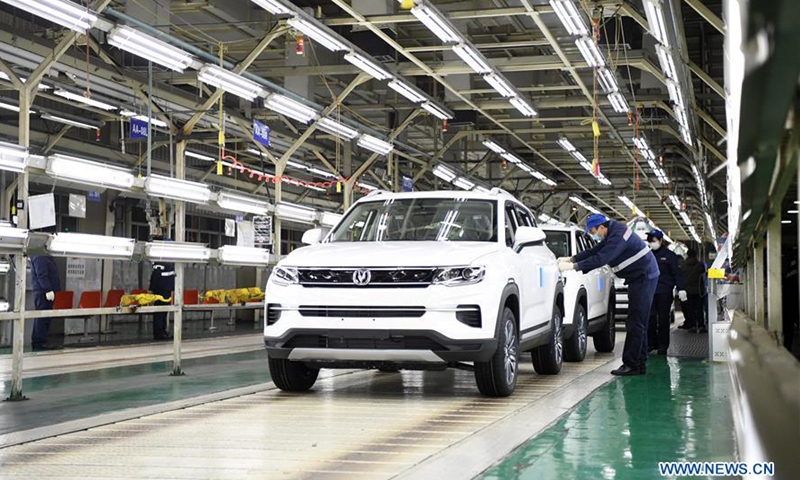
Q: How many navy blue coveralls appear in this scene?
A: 4